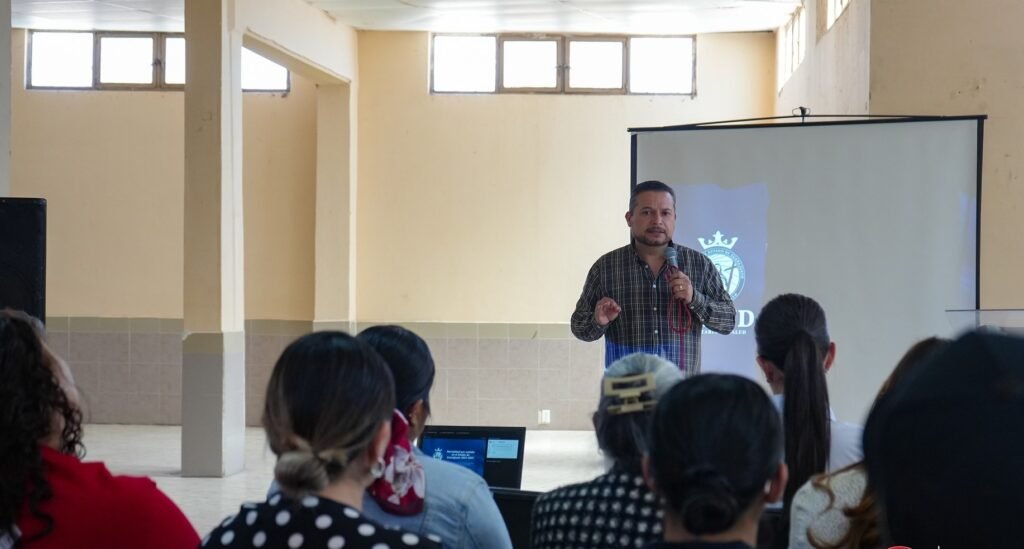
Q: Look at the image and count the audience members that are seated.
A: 8